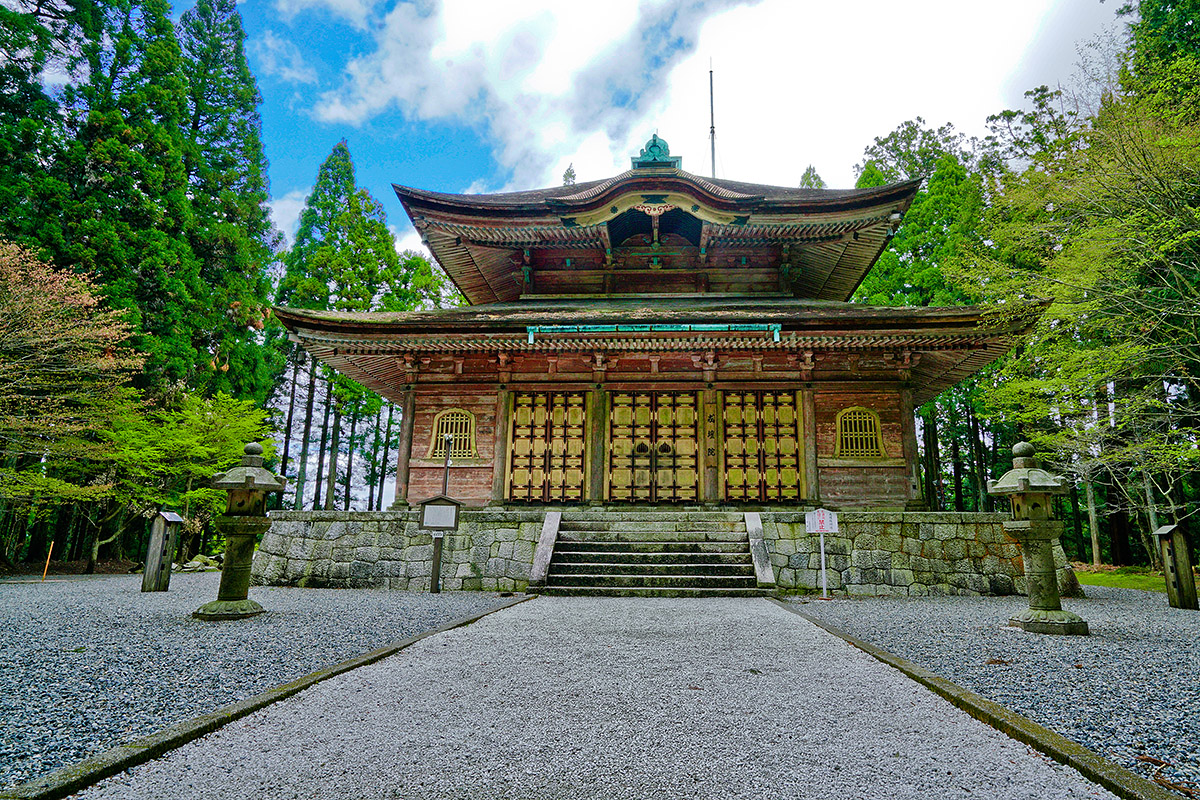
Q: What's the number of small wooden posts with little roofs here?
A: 2